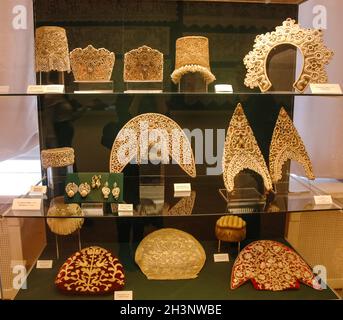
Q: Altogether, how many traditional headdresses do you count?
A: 14